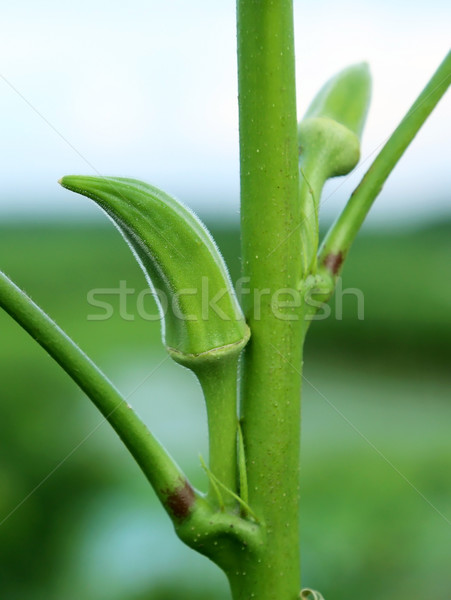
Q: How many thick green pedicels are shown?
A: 2